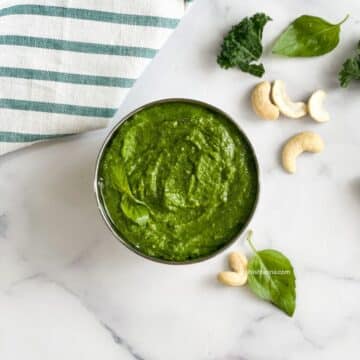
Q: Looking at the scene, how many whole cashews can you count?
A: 3